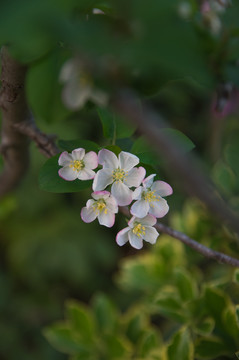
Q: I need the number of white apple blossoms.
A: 5